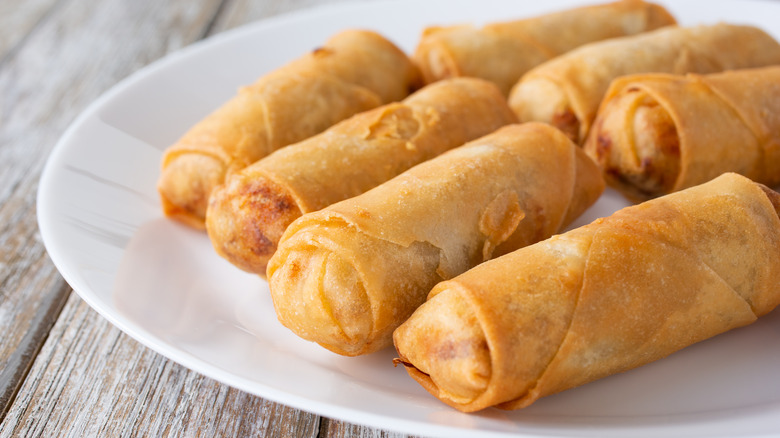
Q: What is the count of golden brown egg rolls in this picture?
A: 7